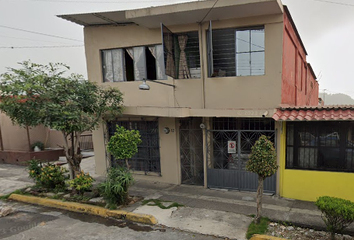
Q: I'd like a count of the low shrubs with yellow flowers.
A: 2